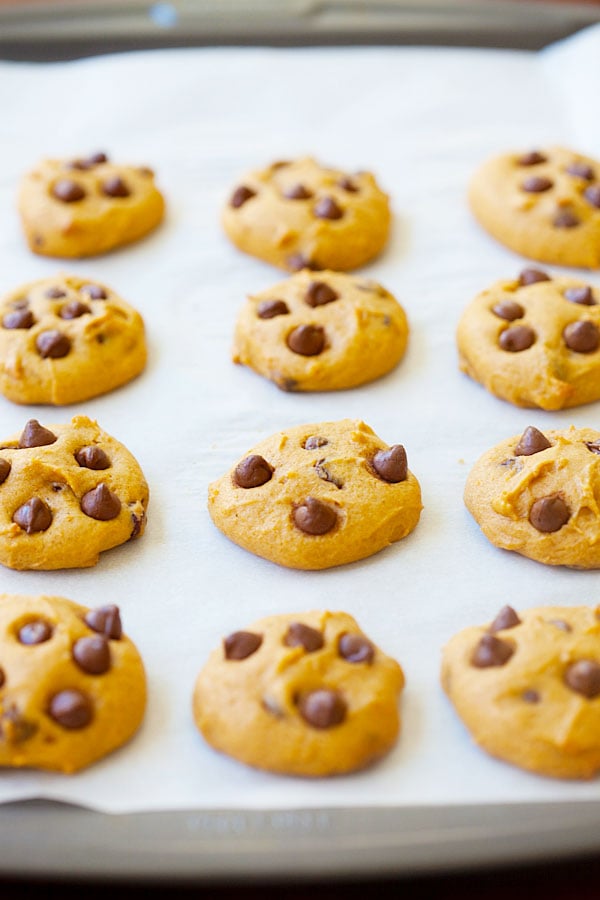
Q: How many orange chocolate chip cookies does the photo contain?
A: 12